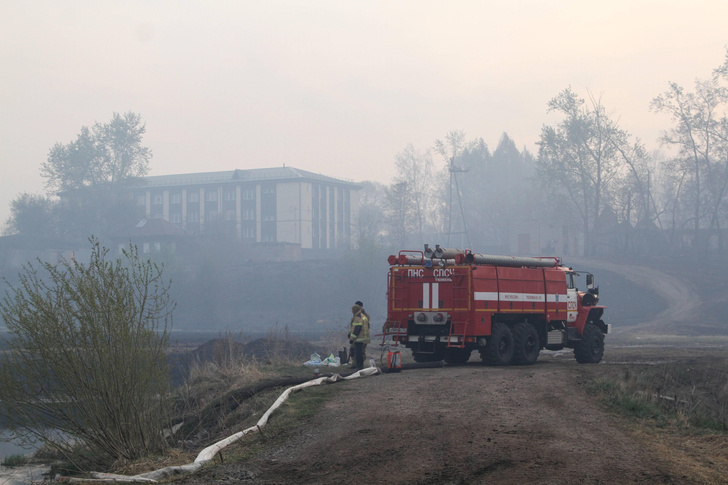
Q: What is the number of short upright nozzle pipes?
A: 2